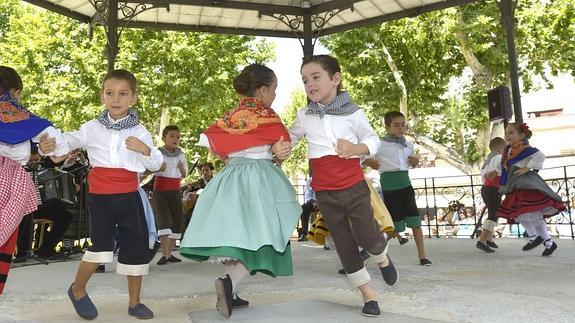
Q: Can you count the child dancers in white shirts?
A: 8